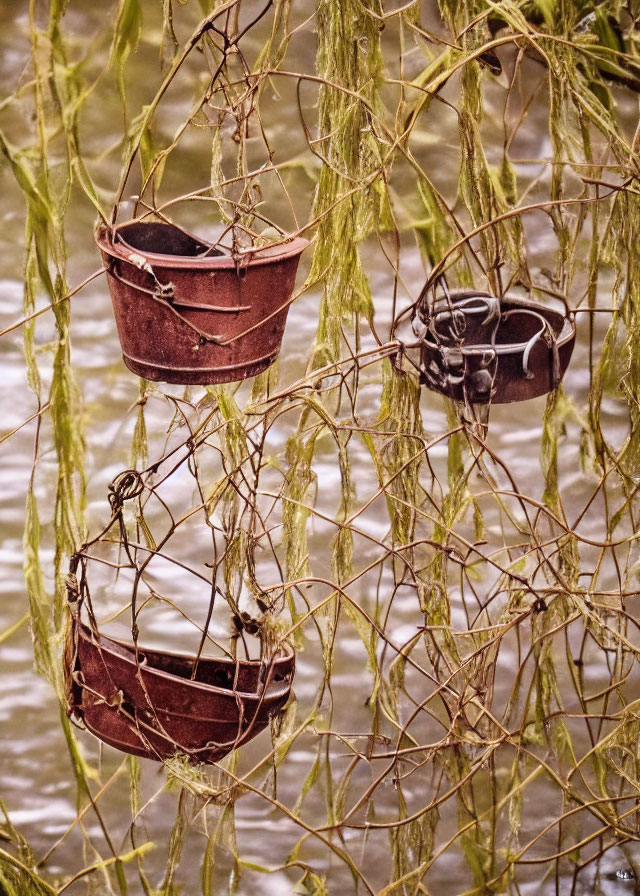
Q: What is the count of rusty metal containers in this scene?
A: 3